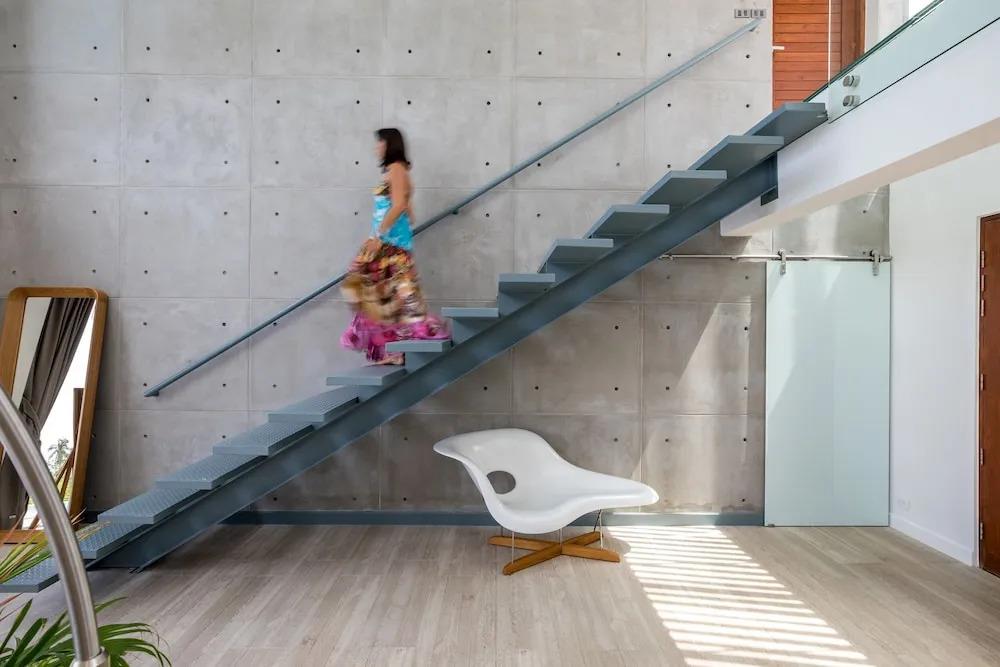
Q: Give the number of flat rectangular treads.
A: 15